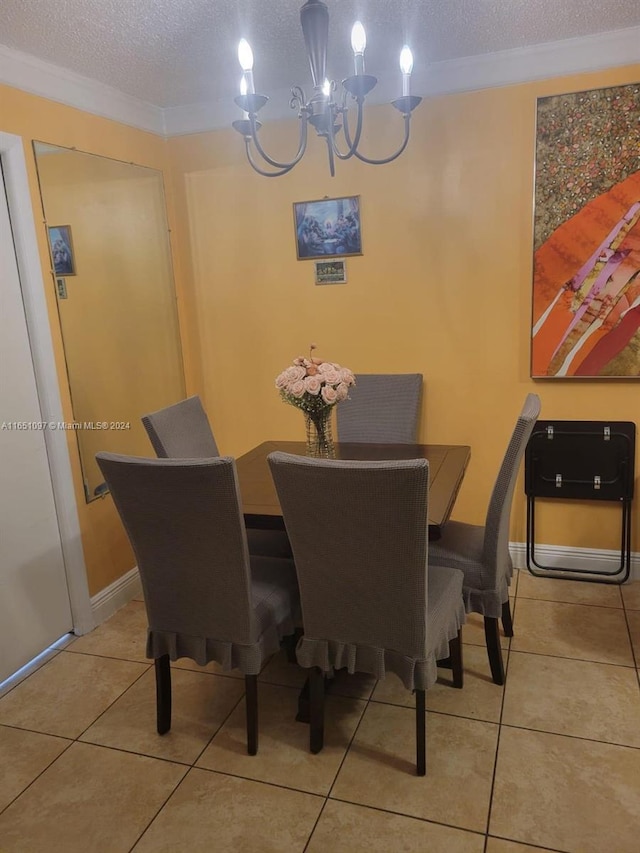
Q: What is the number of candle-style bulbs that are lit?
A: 5